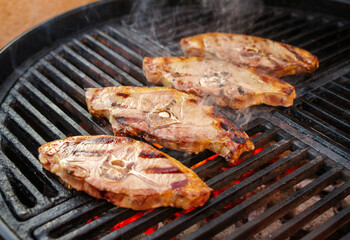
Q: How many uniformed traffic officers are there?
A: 0